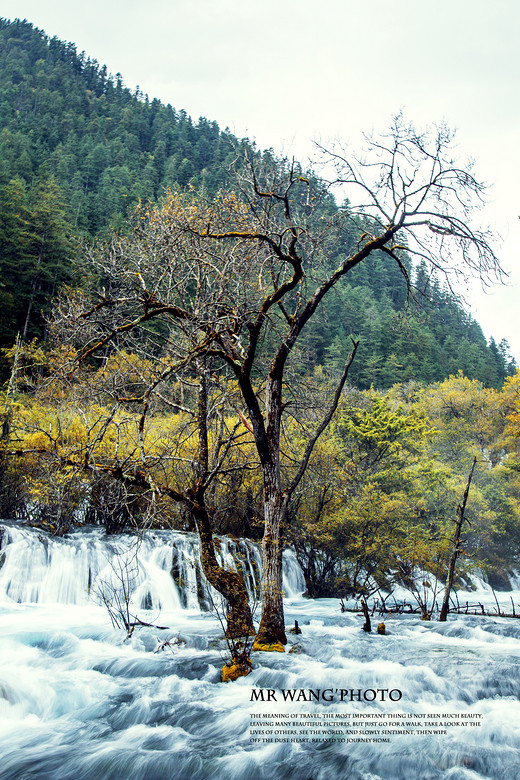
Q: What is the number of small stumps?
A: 3